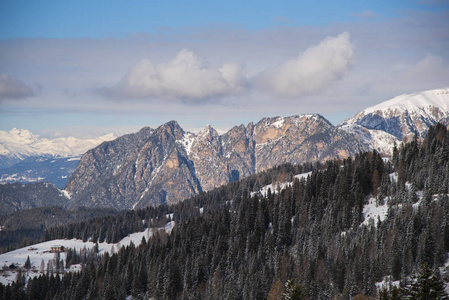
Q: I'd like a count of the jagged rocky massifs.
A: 1